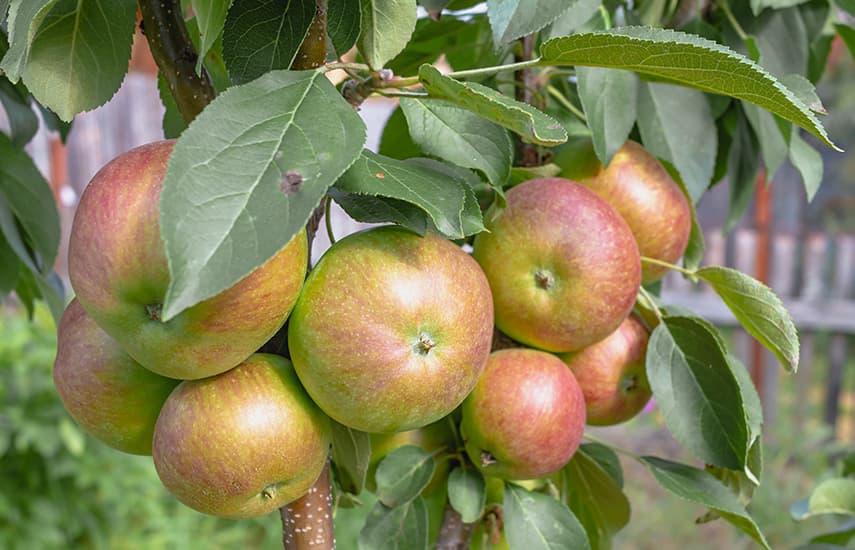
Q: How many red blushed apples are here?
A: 8